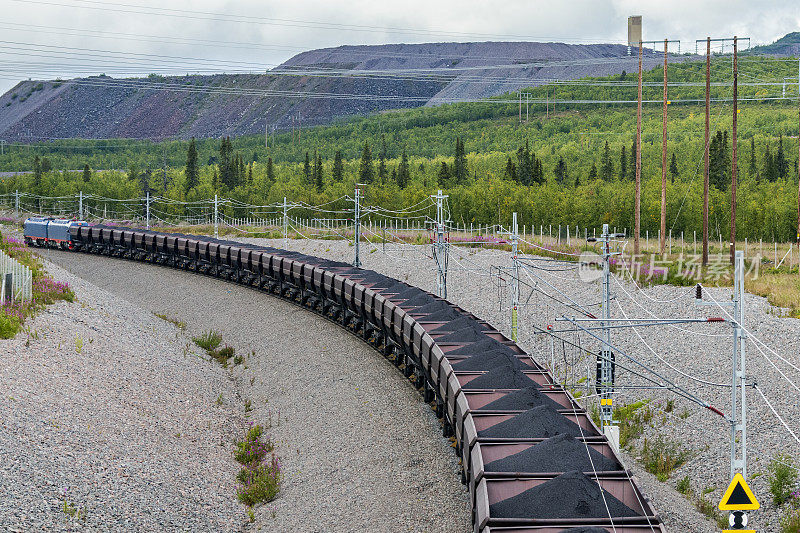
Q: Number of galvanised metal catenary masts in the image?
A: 10